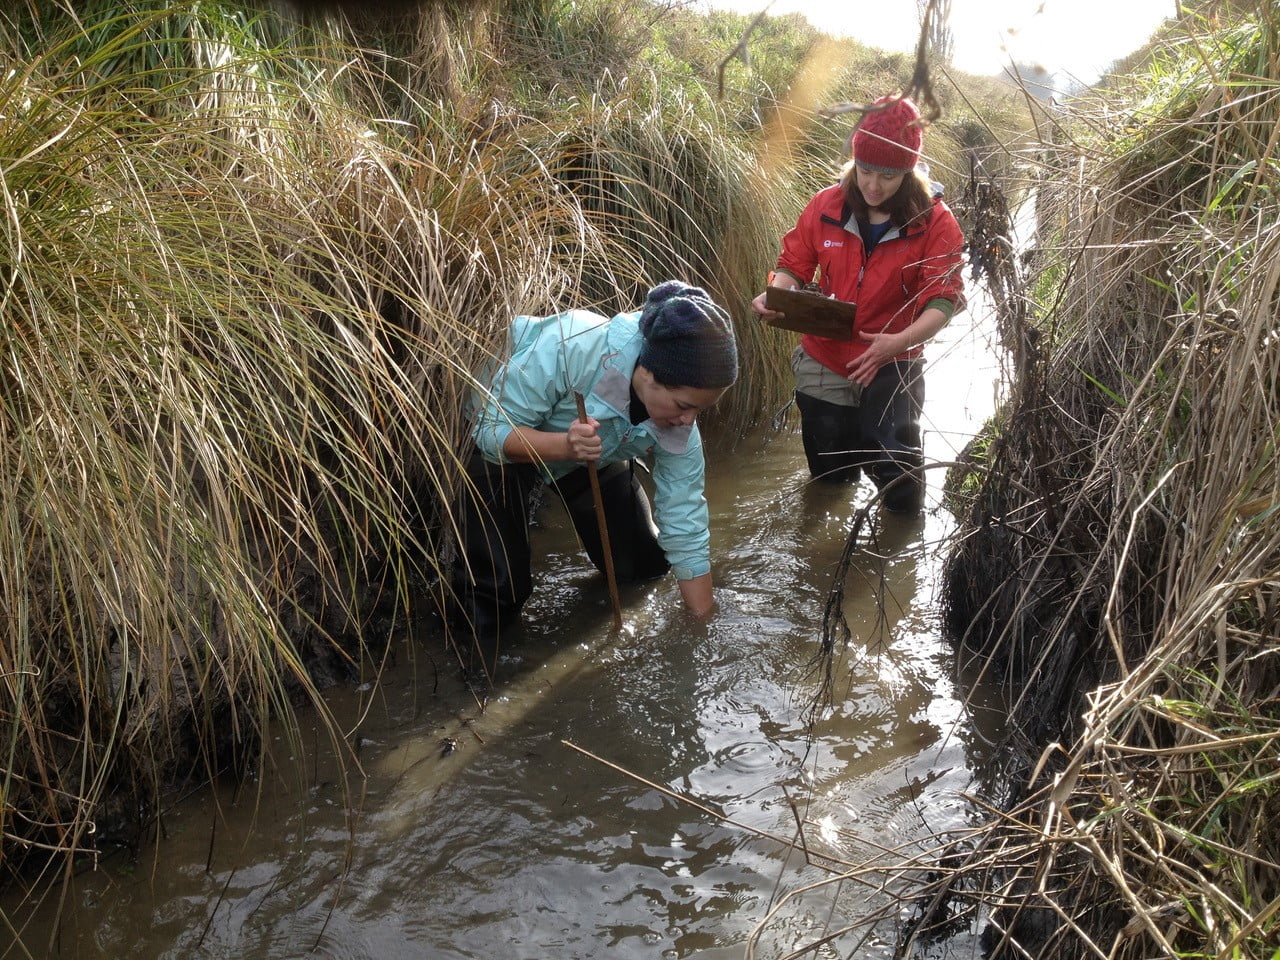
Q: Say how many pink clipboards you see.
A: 0